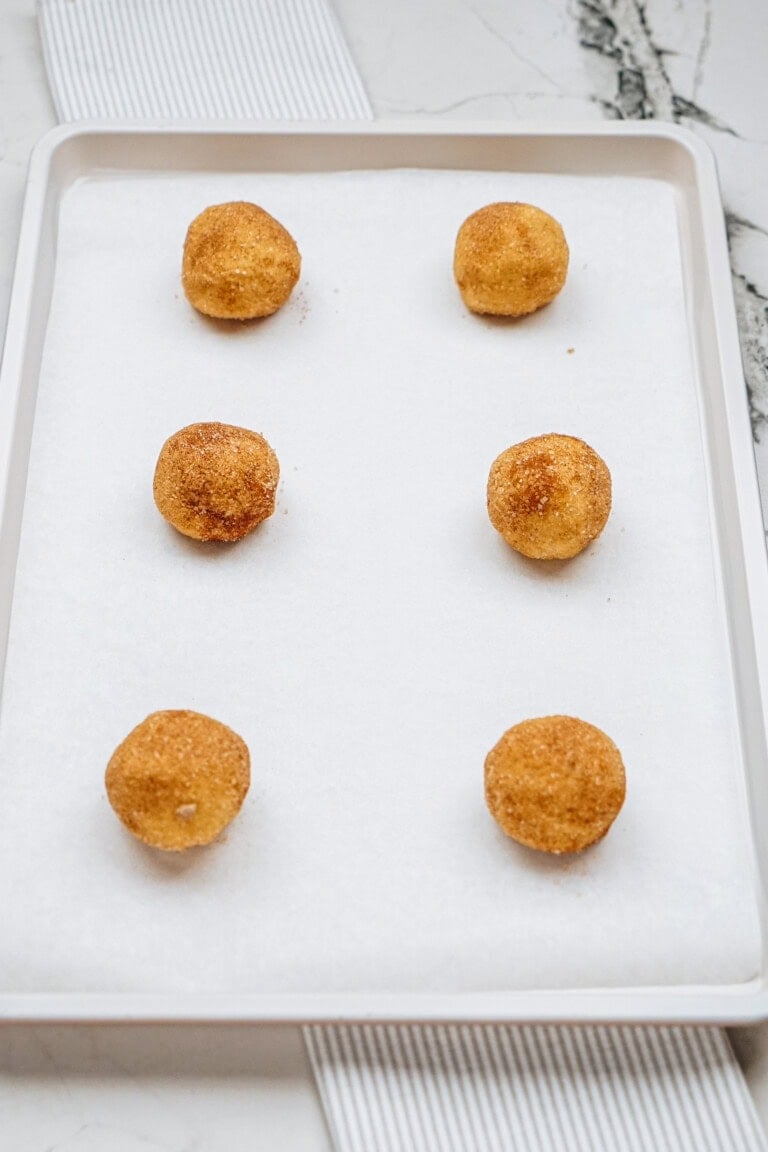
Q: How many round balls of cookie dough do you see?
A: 6